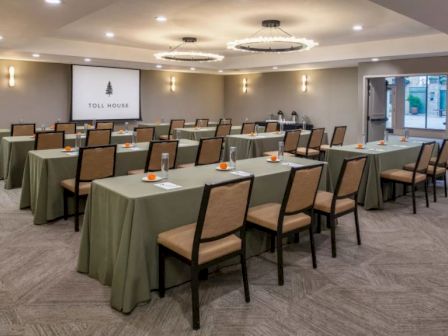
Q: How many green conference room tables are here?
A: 8